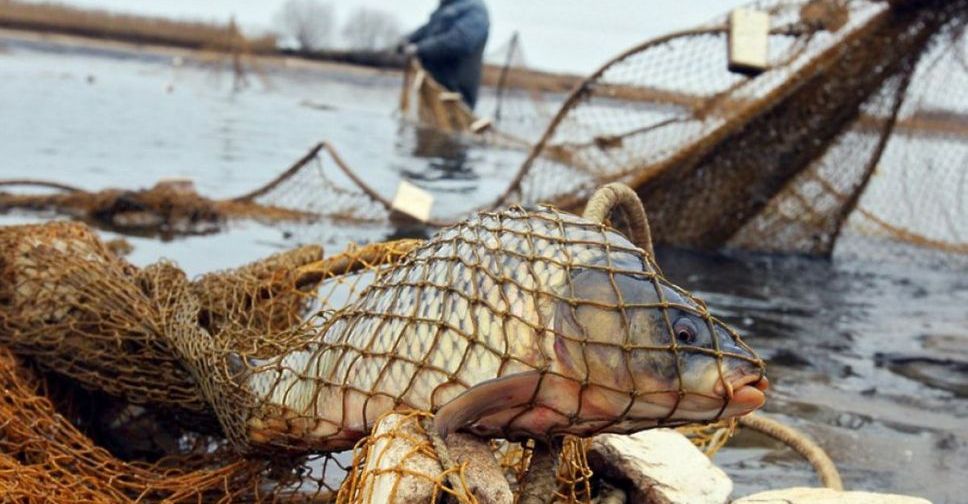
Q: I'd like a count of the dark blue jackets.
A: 1